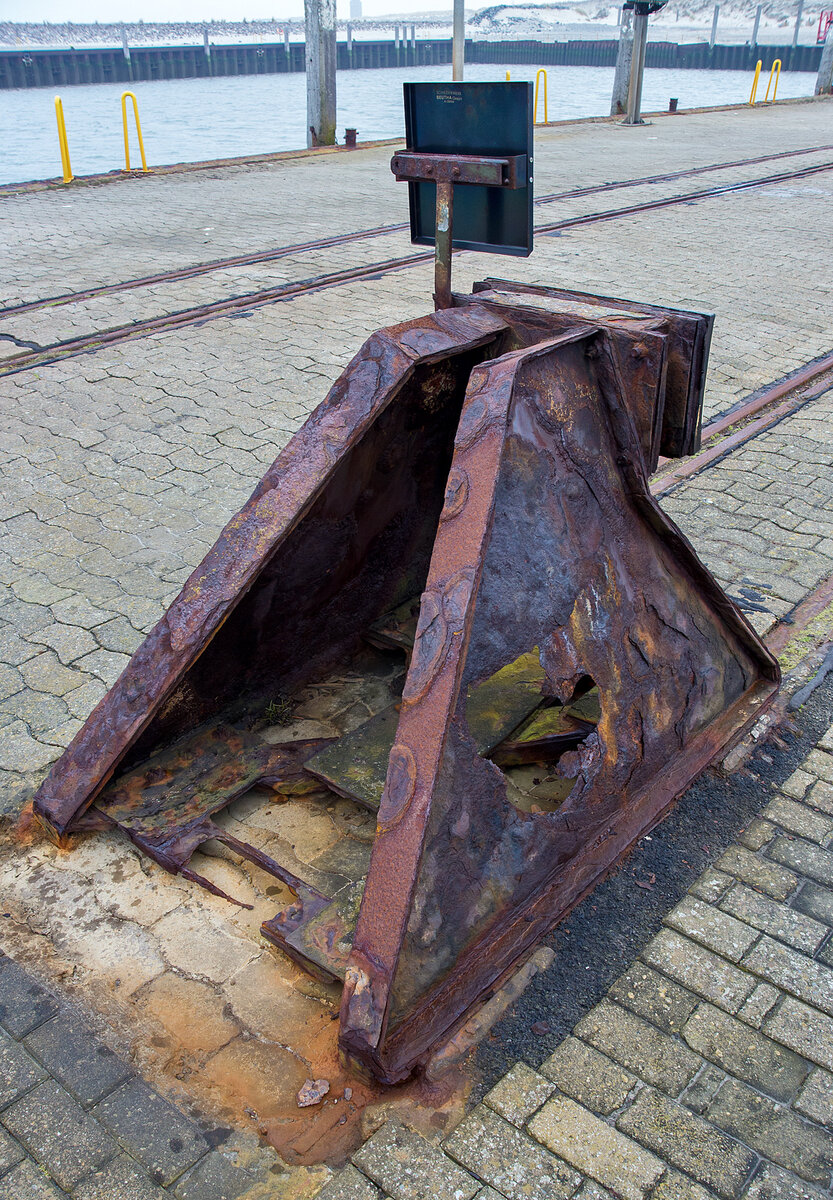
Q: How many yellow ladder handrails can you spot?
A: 6